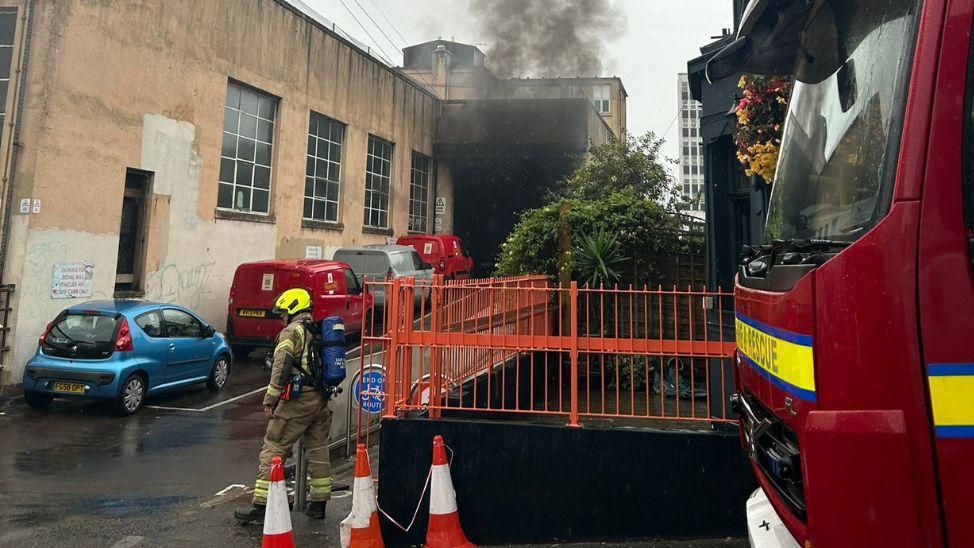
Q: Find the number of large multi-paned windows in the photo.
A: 4